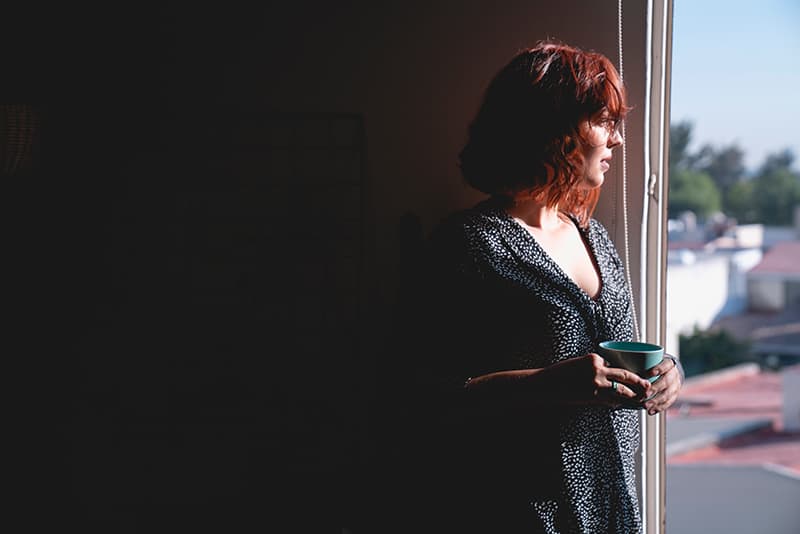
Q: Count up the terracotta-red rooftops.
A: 3